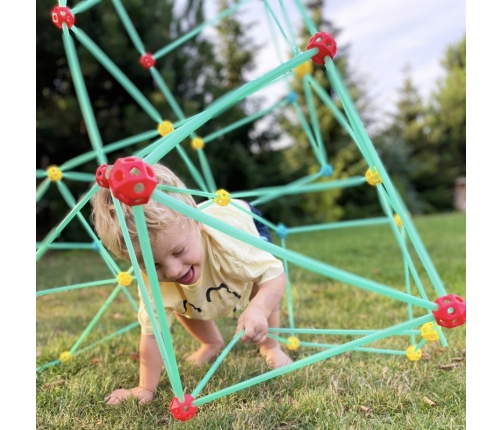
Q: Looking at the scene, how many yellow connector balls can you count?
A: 12